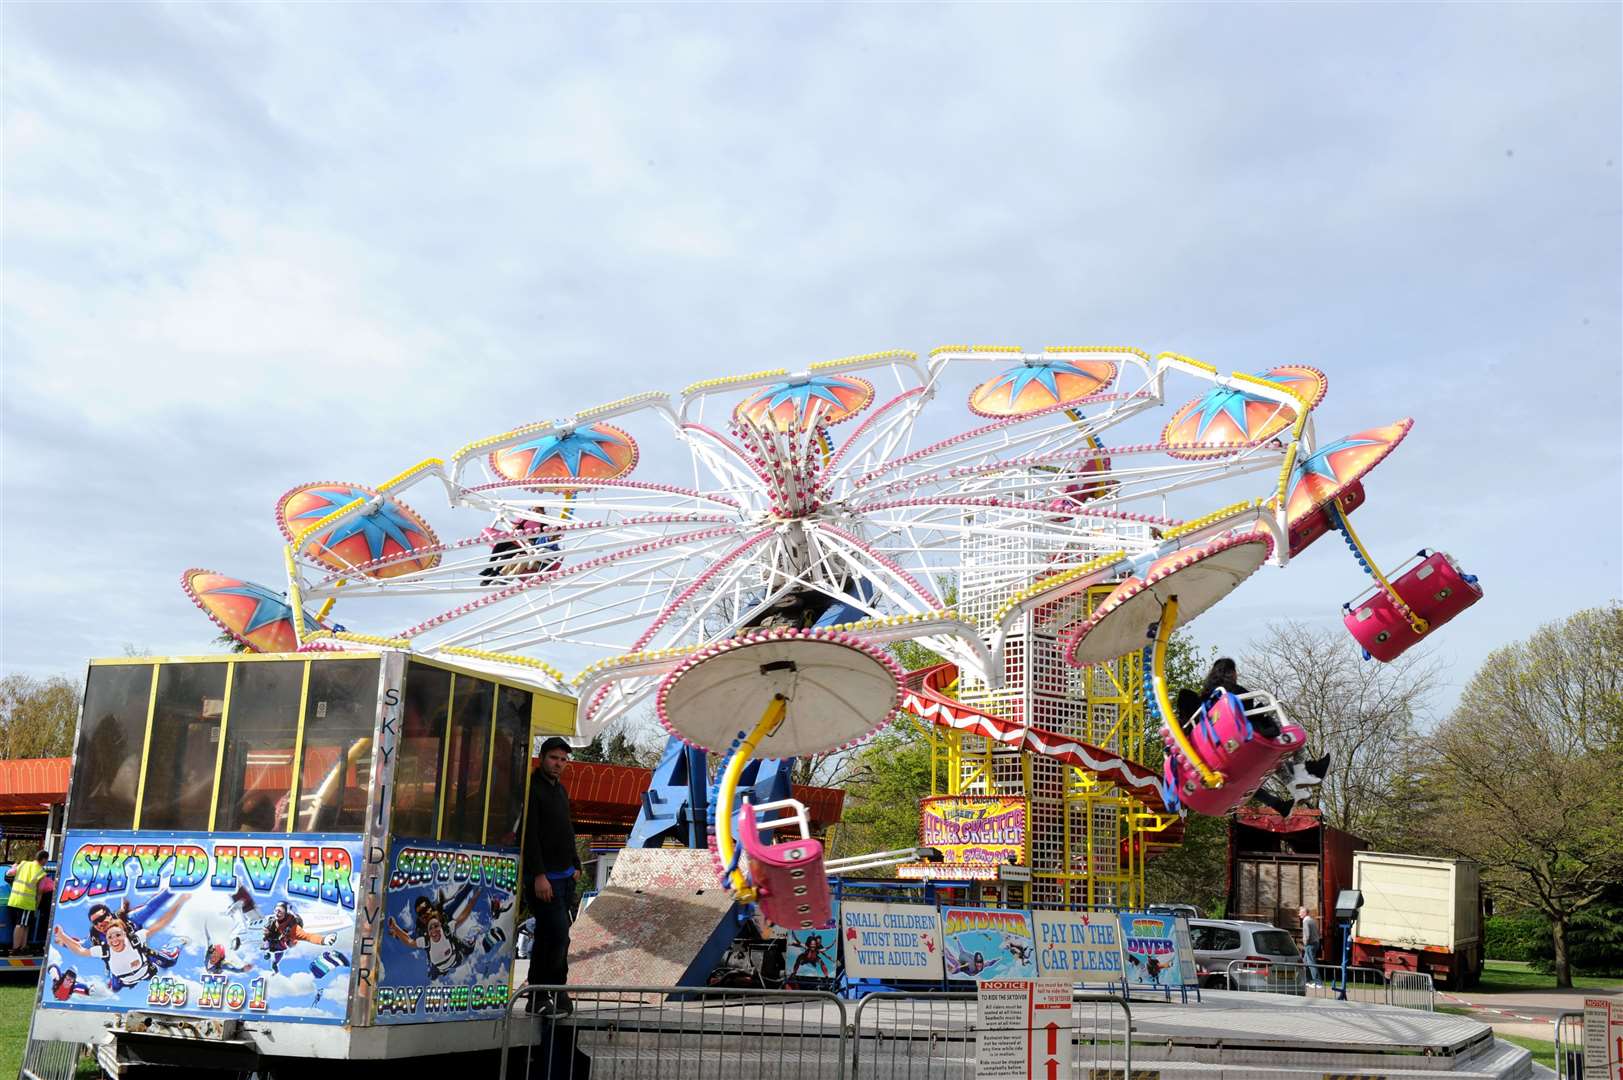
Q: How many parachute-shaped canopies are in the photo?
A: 9